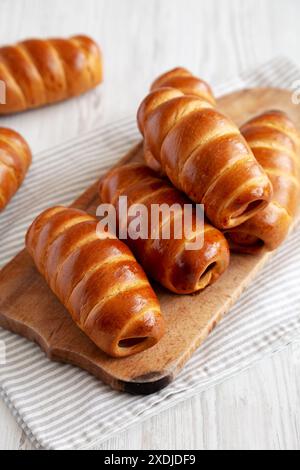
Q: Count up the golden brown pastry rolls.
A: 7